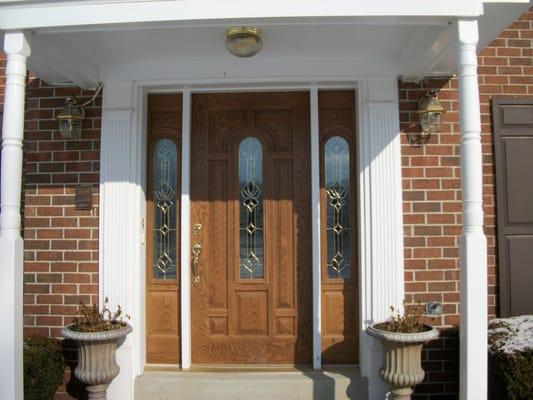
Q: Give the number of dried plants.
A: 2